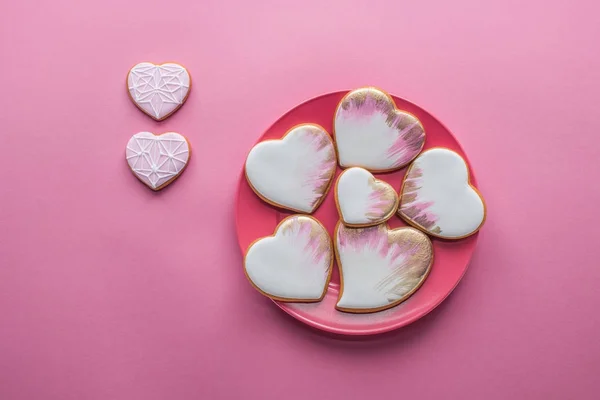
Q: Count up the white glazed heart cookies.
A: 6